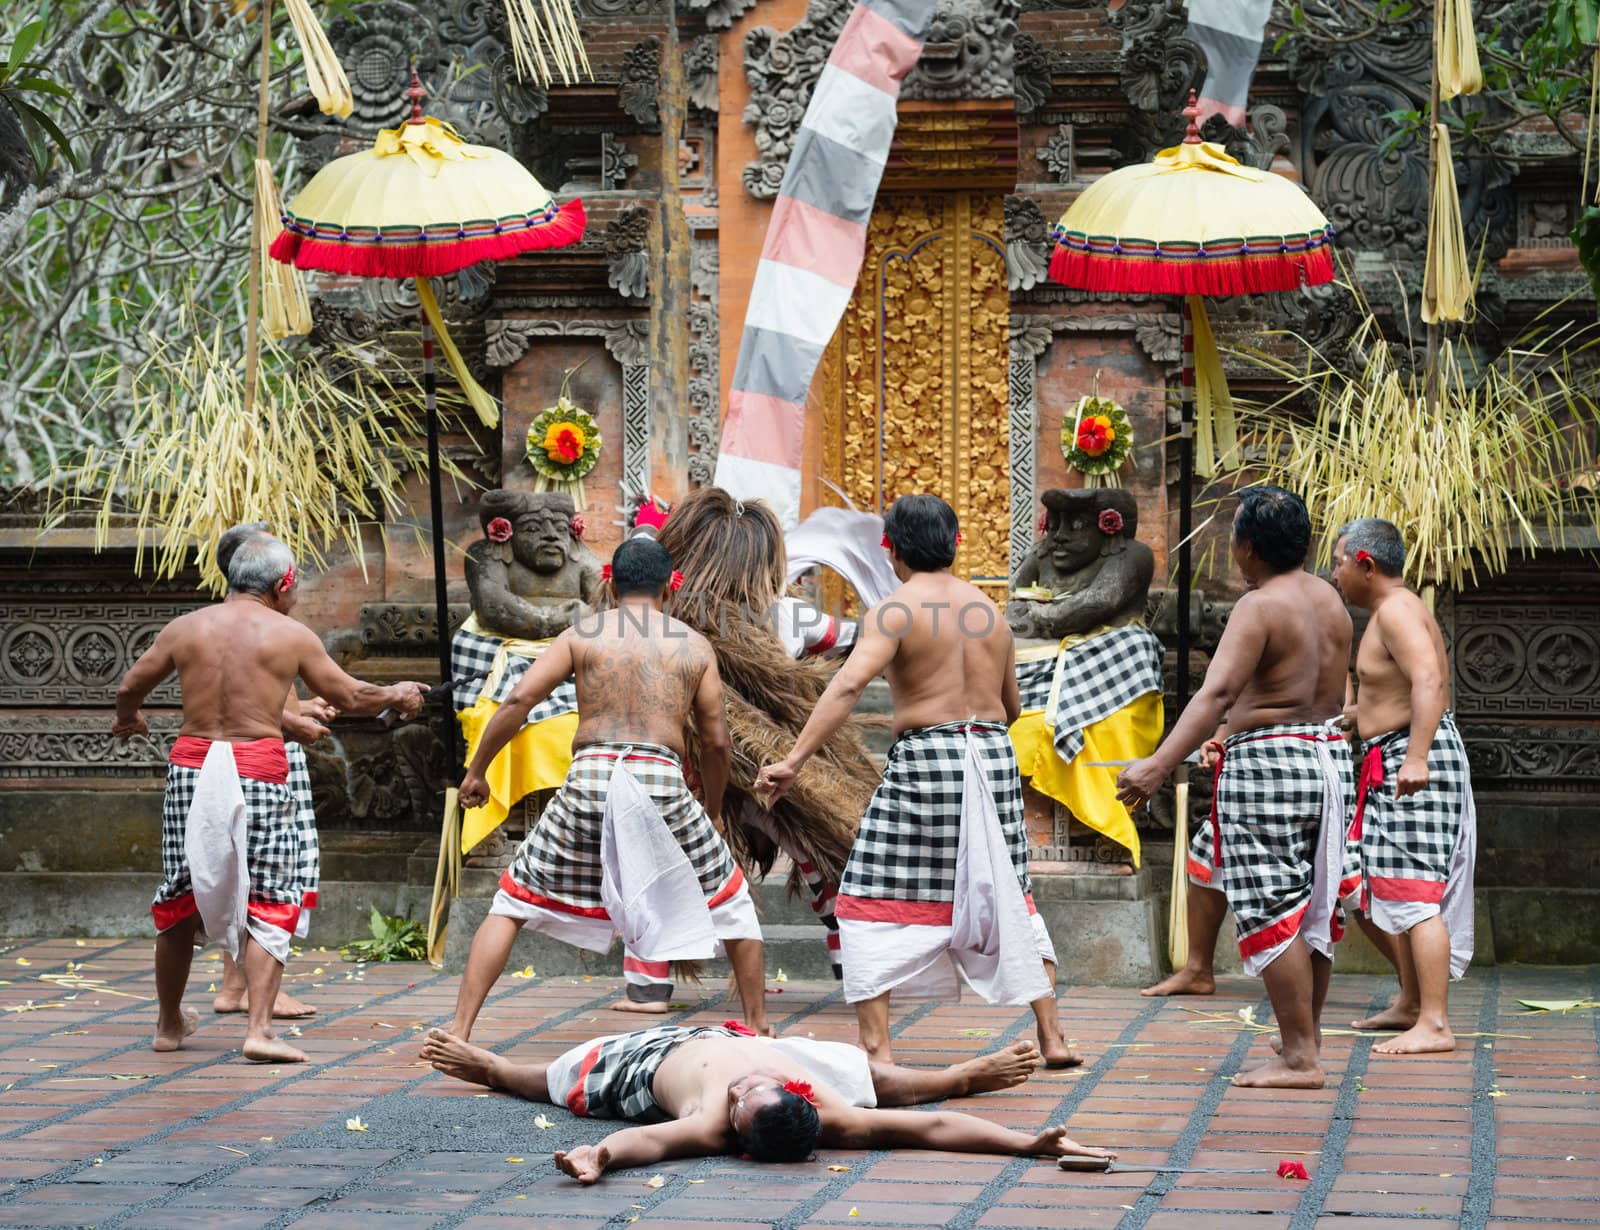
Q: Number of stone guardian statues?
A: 2